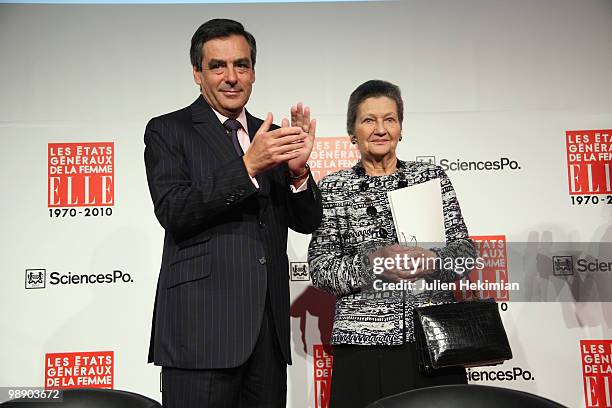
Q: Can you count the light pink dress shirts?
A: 1